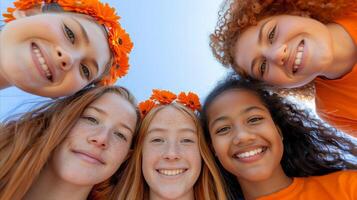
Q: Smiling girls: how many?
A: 5